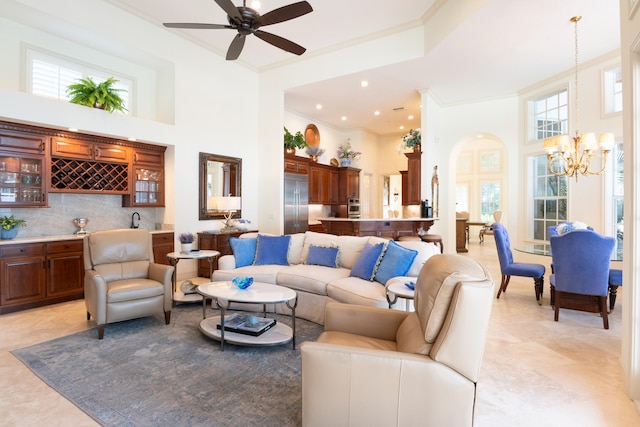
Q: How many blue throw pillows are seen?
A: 5